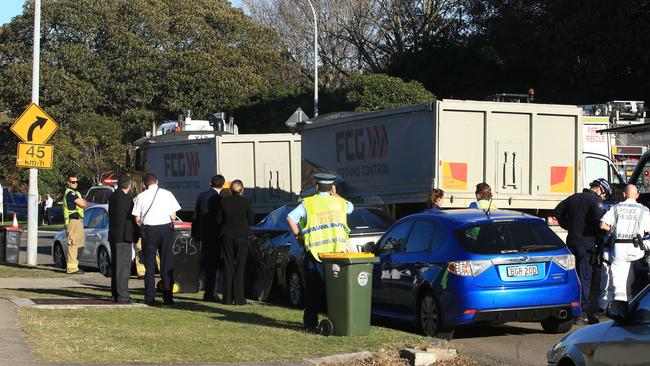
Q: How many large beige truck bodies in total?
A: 2